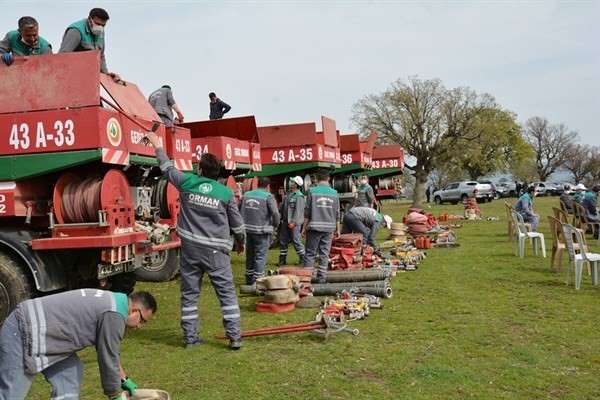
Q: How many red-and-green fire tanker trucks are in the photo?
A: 5